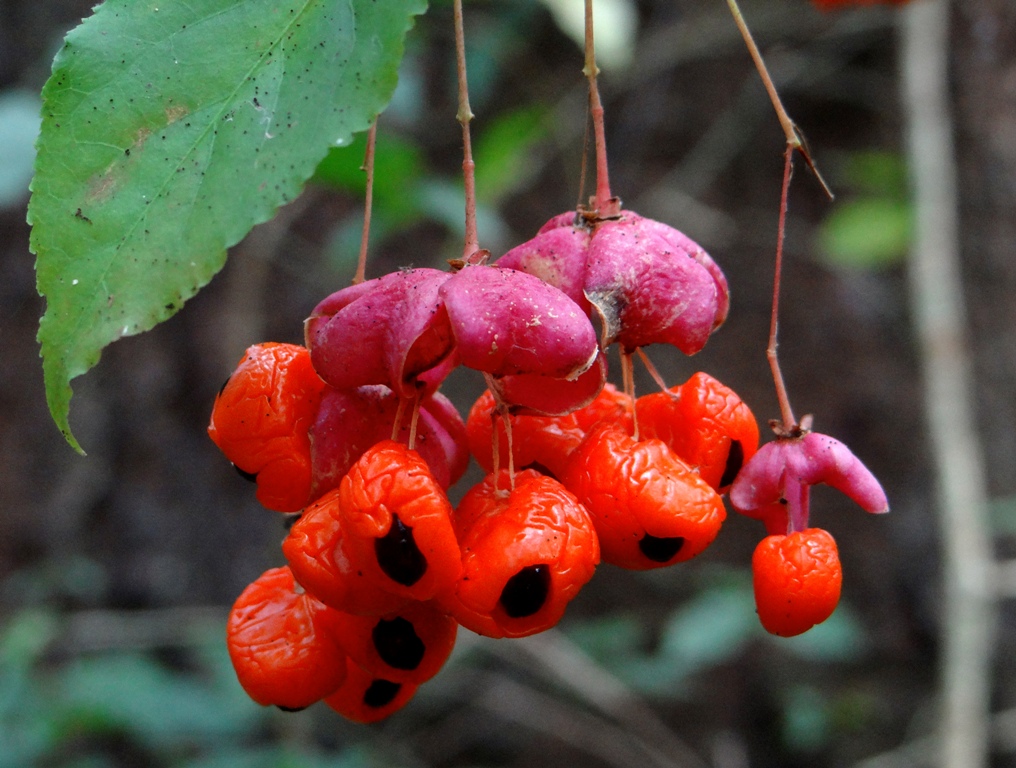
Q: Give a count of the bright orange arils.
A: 11